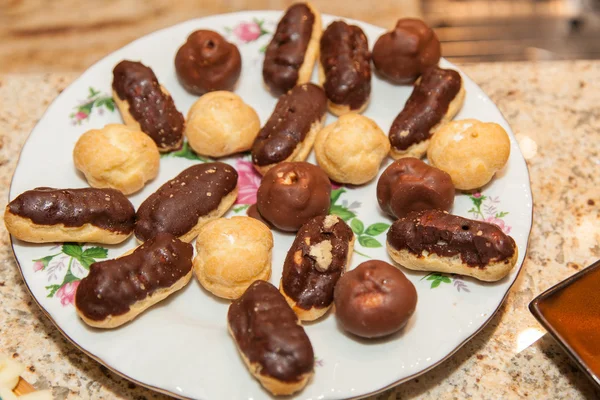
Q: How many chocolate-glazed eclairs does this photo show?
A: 11